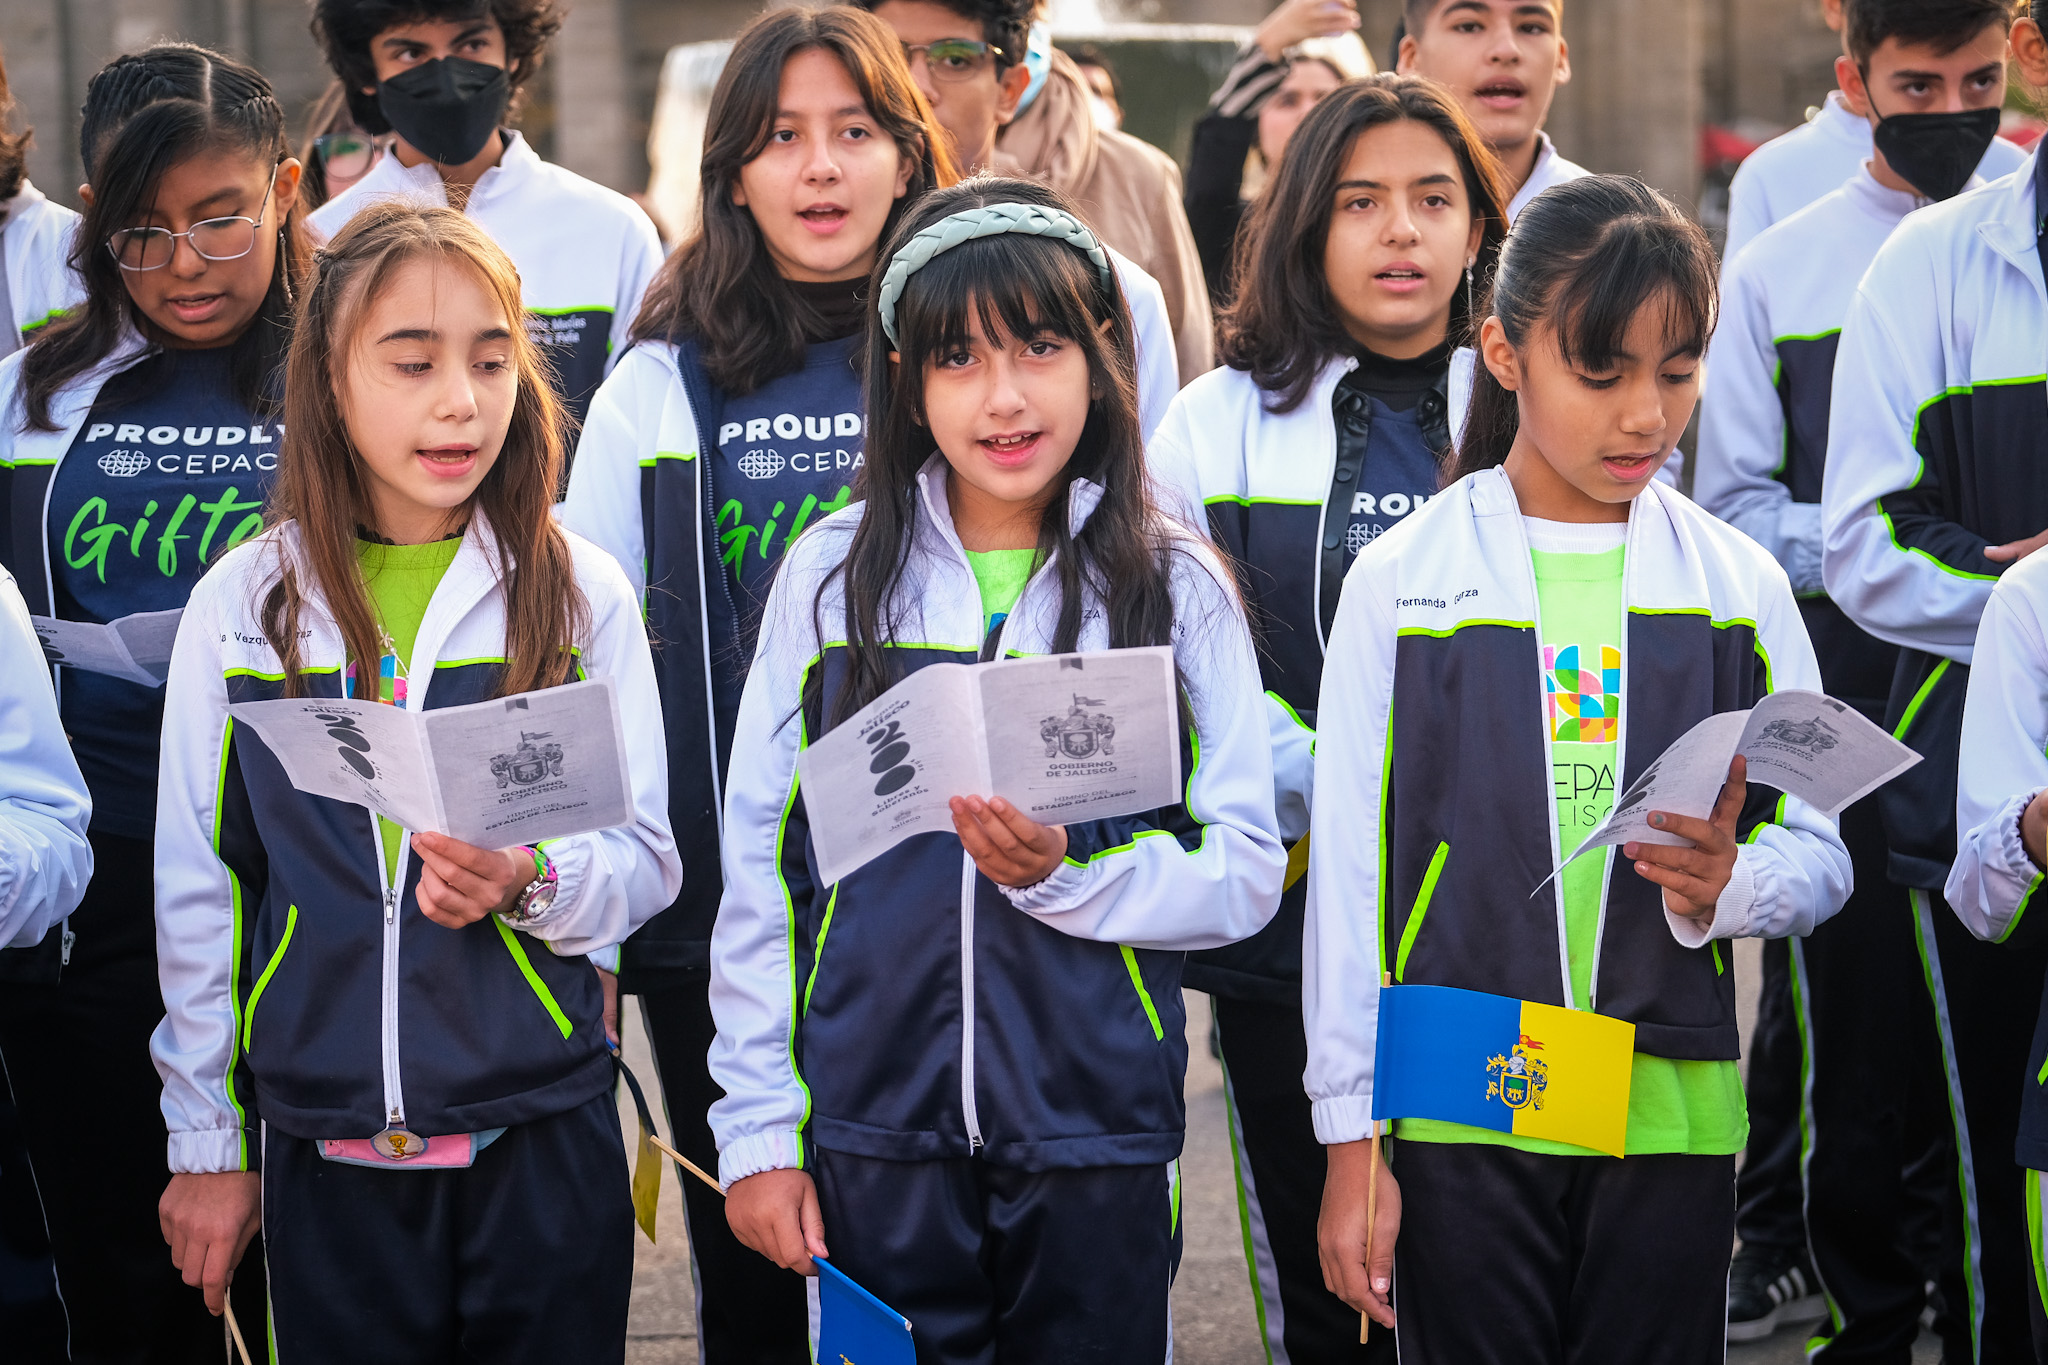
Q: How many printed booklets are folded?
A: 4